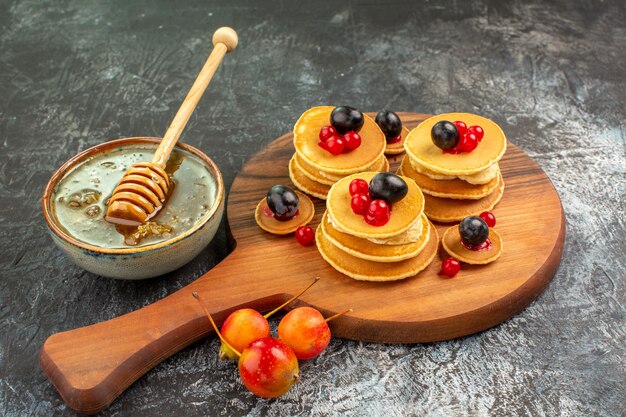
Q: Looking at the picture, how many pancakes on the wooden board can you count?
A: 12